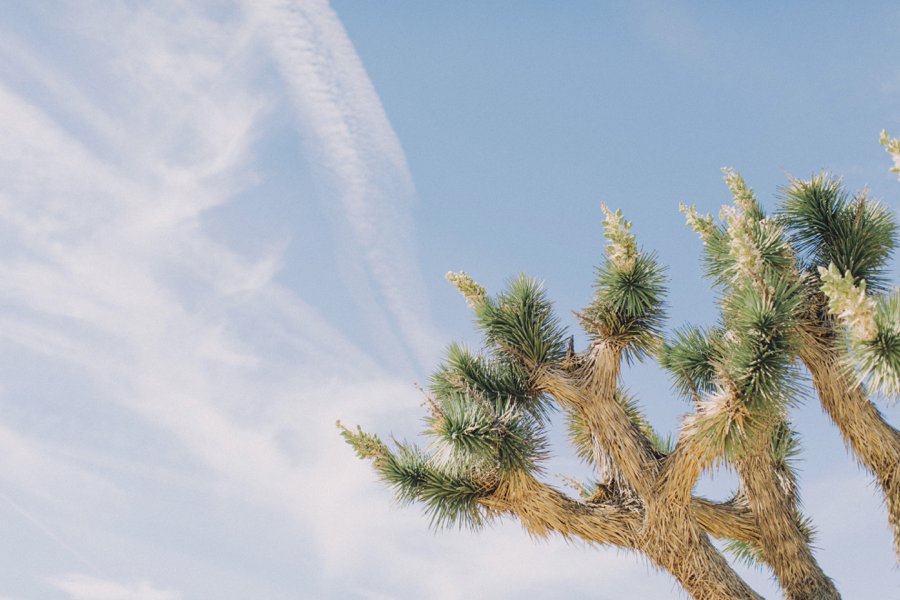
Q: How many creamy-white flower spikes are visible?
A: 8